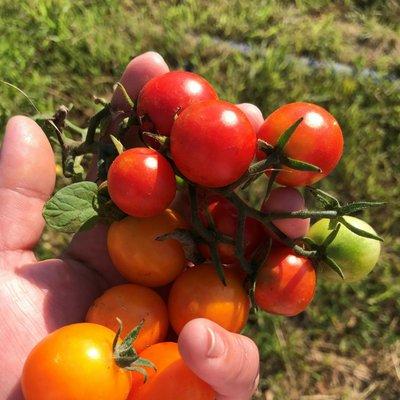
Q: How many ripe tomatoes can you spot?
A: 11